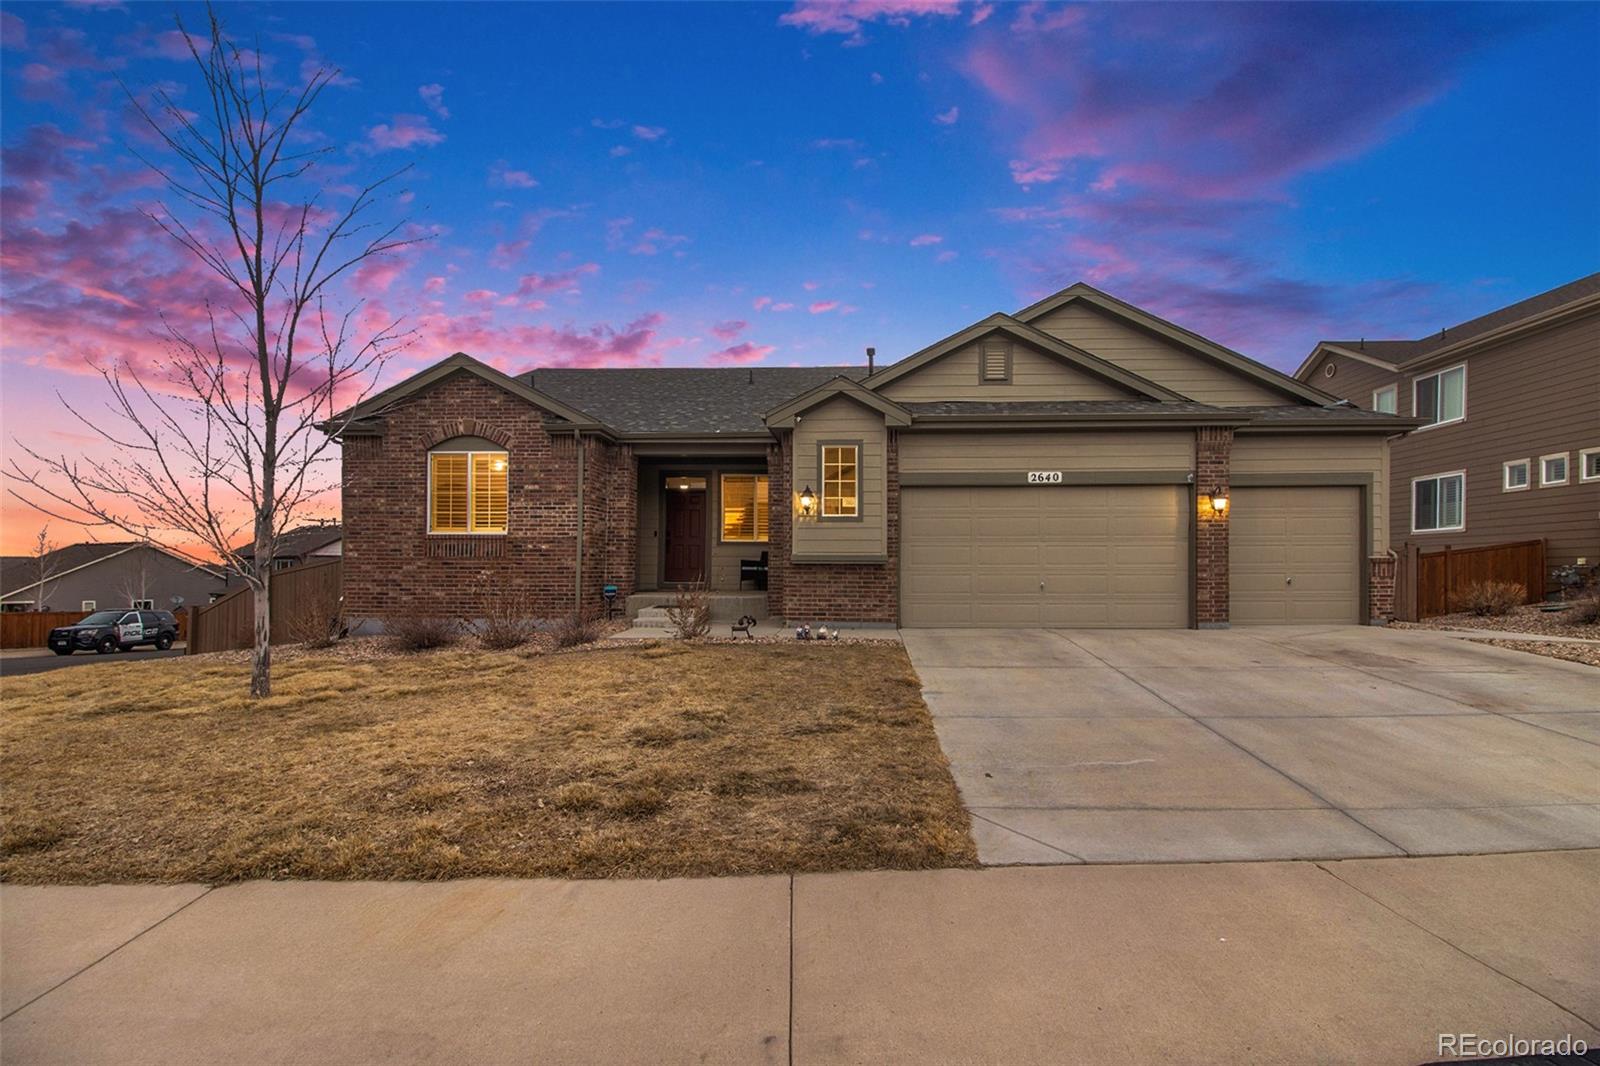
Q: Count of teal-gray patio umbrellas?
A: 0